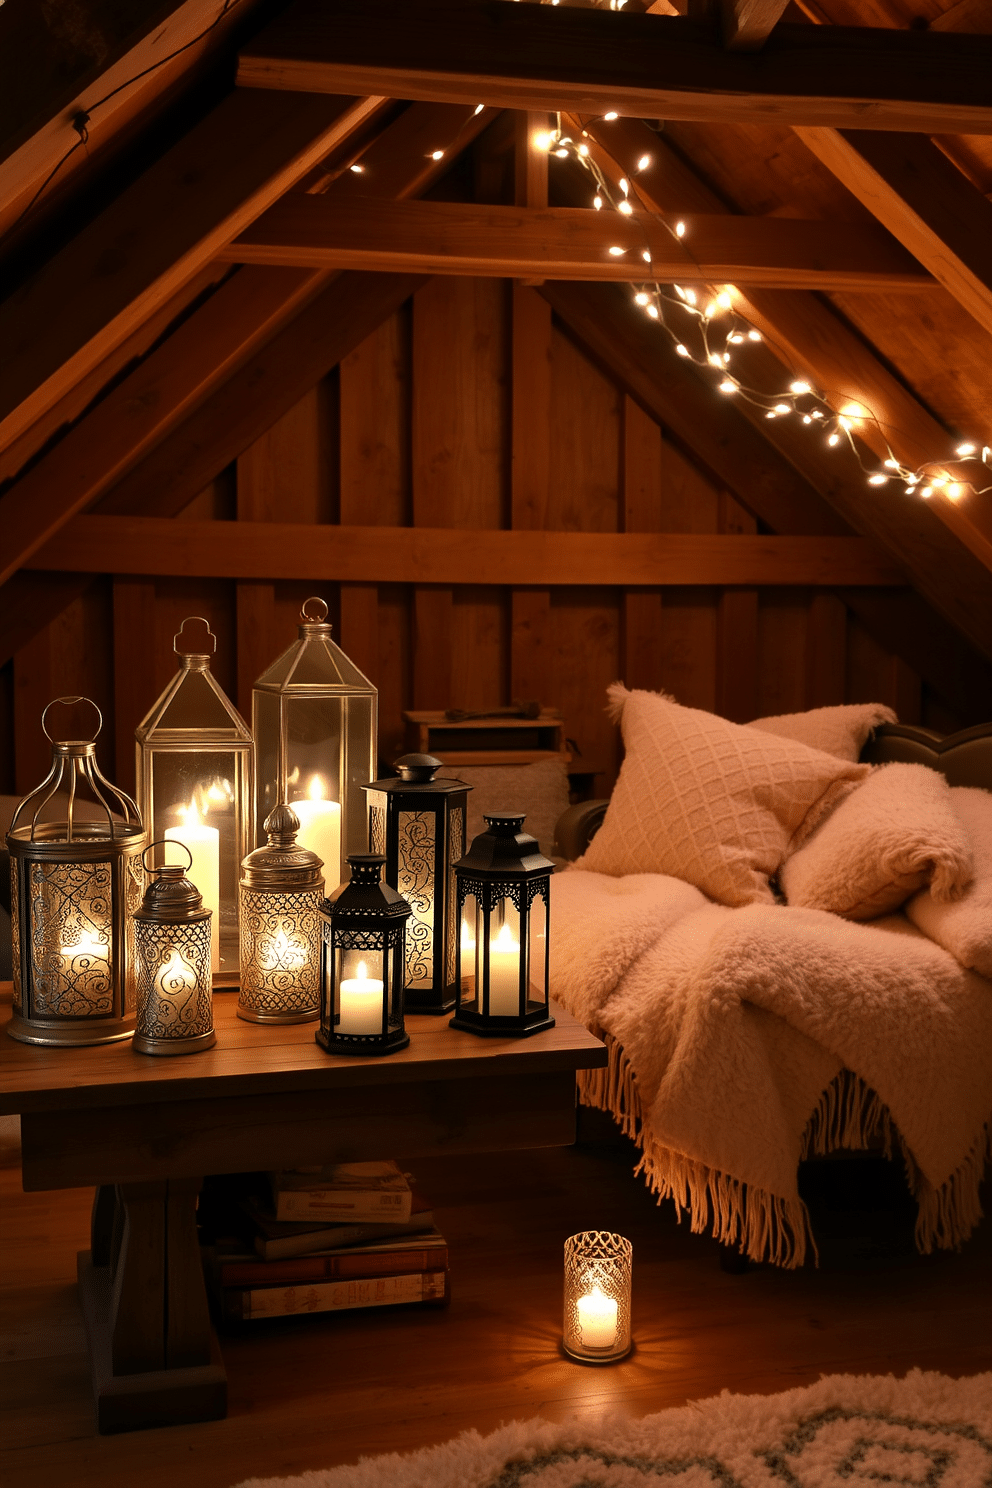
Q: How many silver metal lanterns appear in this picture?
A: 5